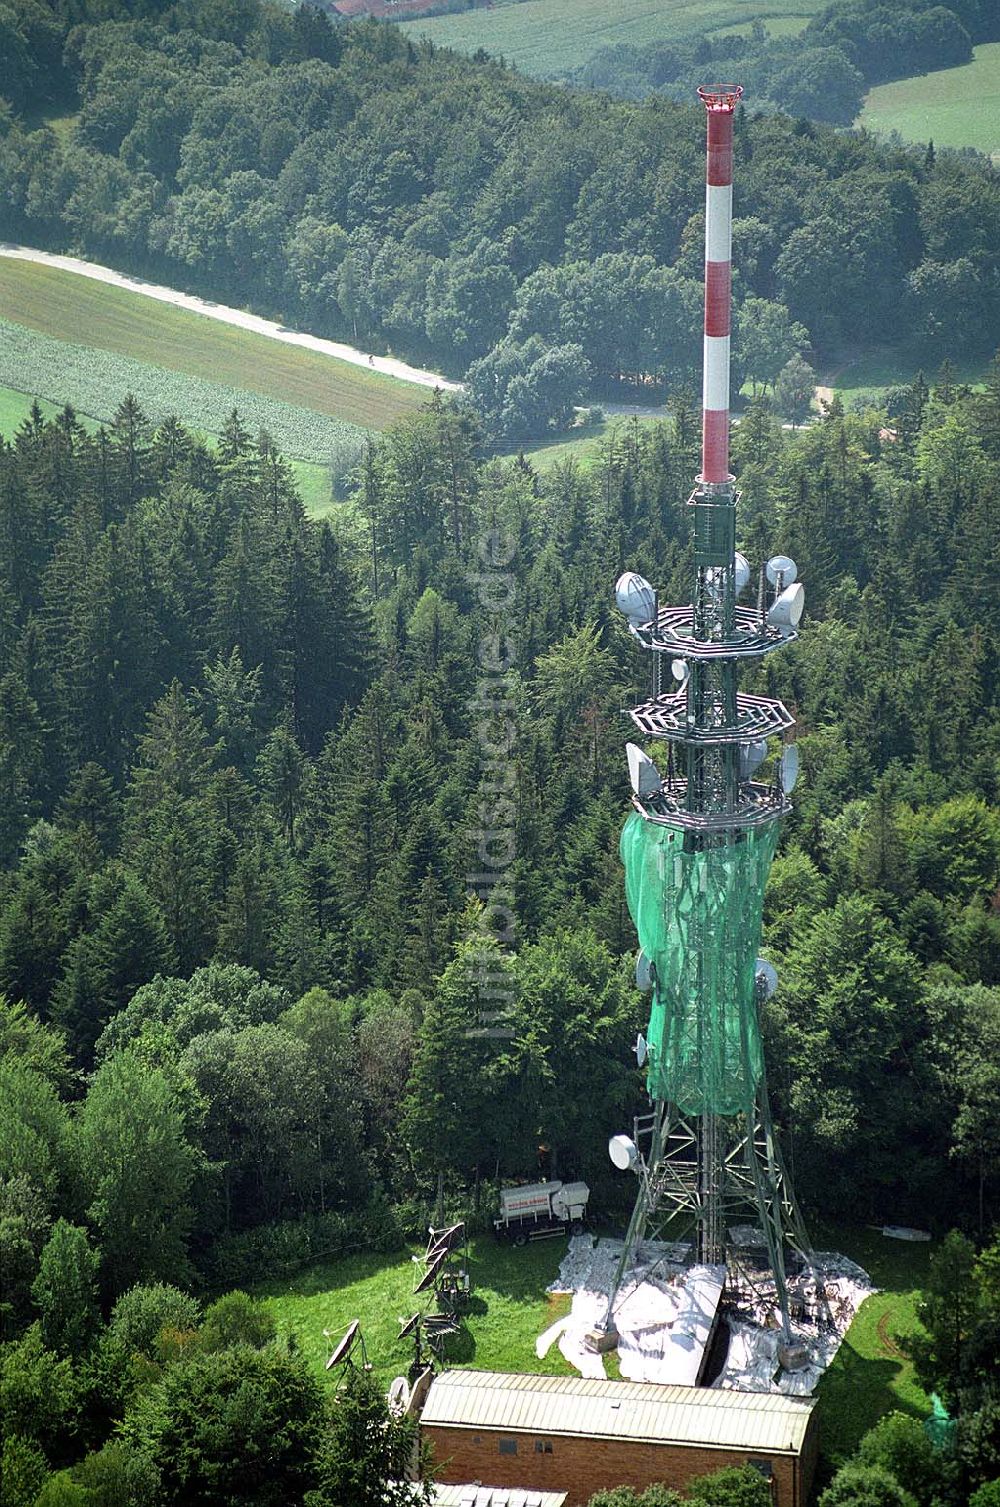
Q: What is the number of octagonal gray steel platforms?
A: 3